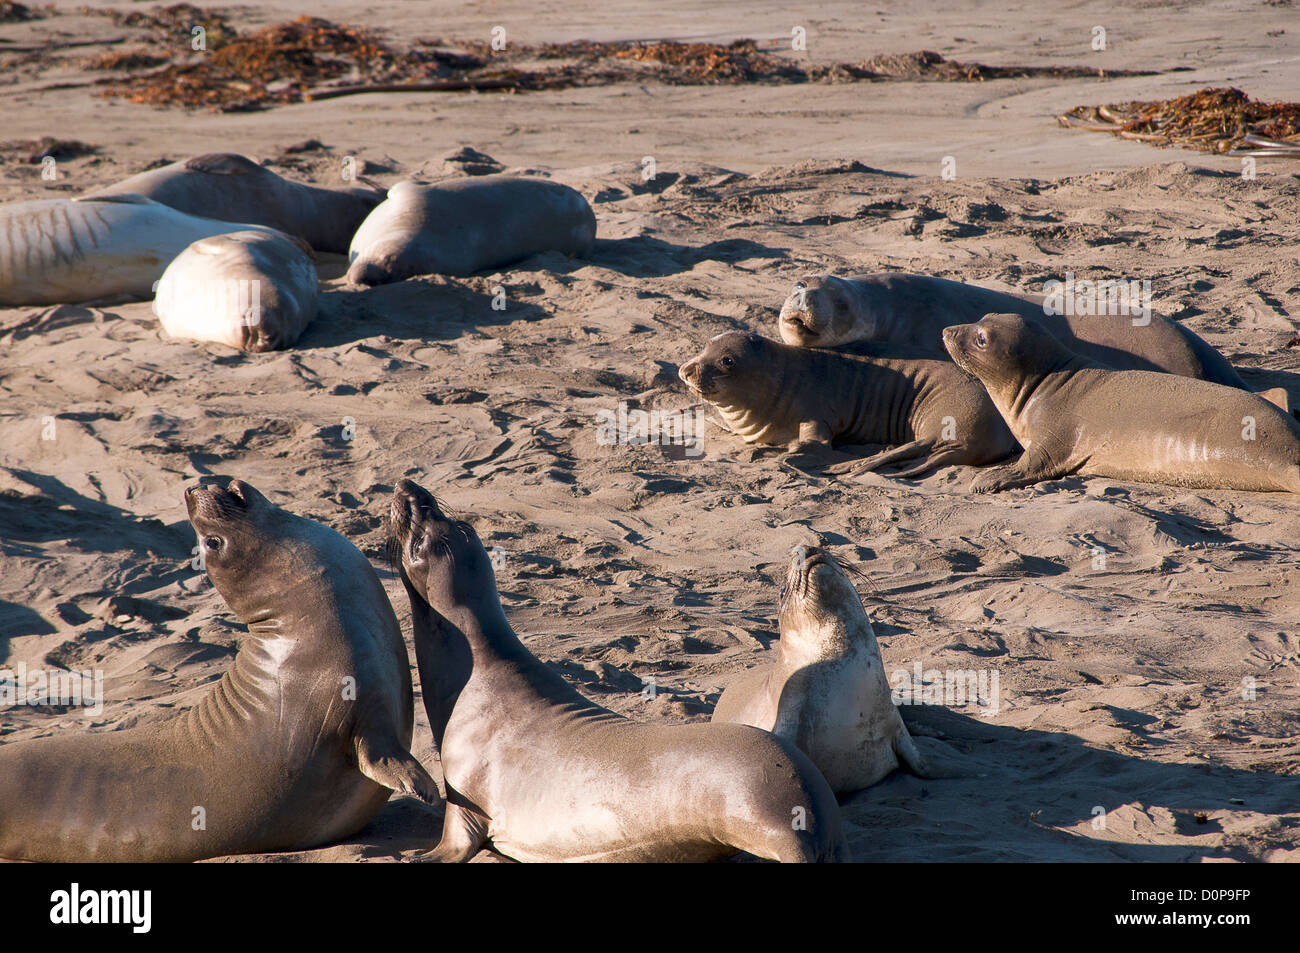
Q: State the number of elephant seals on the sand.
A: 10